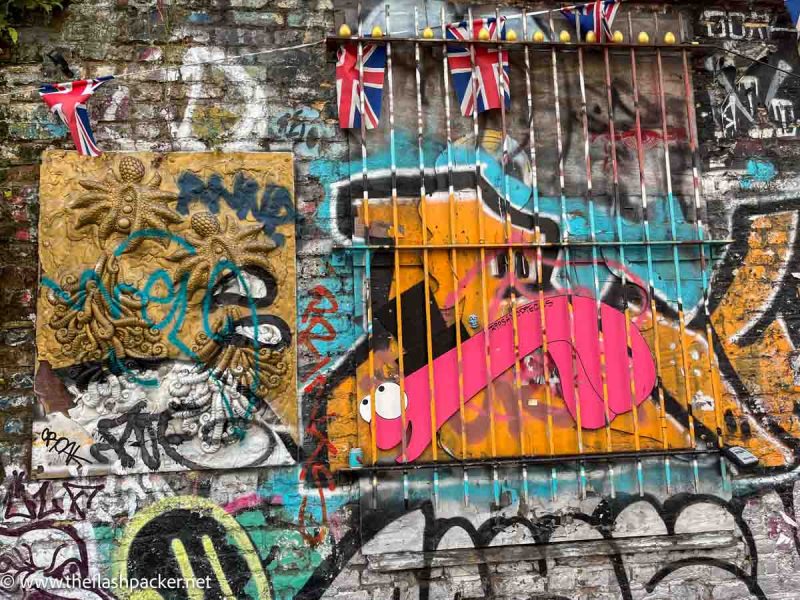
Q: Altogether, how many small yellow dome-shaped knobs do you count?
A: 11